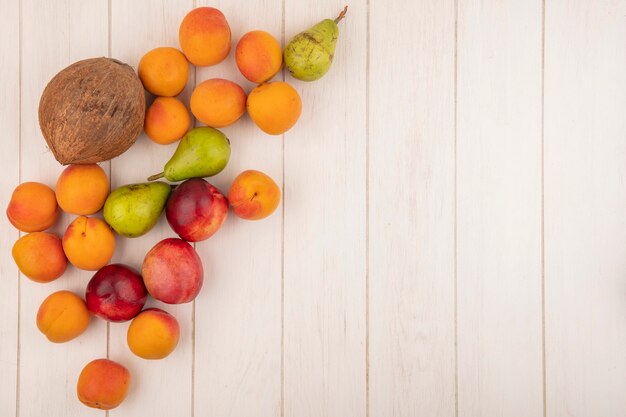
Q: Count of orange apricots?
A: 14